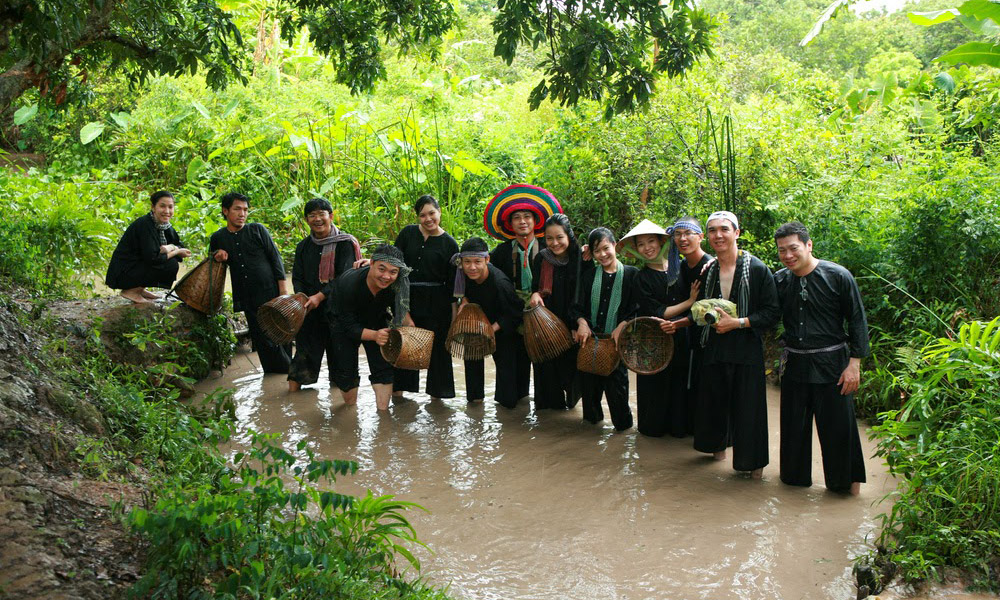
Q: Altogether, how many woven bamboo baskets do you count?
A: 7